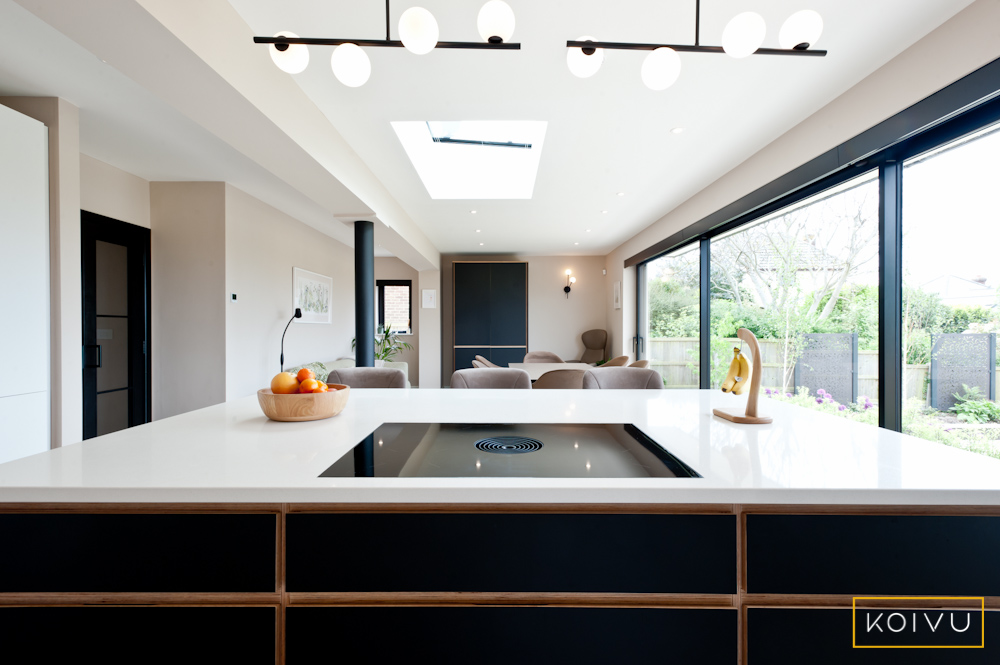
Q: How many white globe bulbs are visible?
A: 10